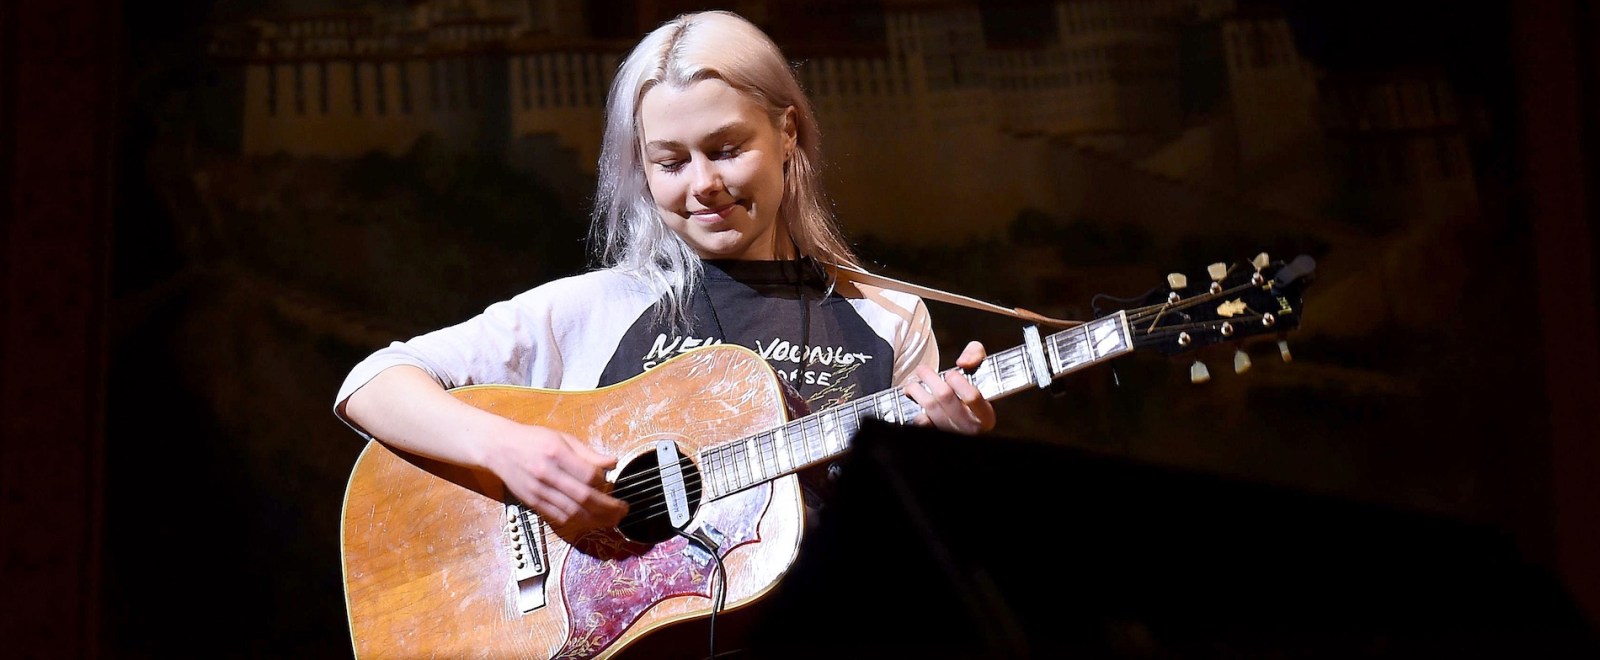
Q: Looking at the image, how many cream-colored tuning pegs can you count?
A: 6